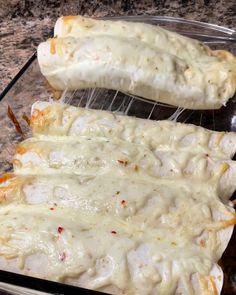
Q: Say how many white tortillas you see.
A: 6